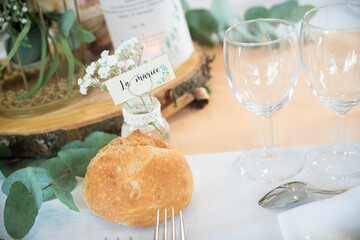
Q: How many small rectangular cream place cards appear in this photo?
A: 1